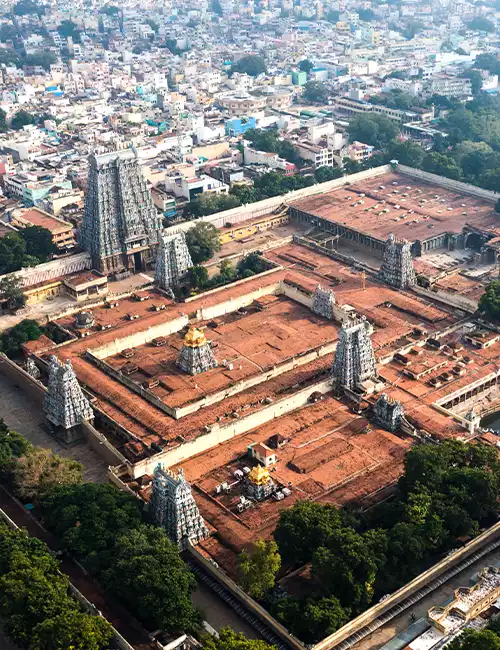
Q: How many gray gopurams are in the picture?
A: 8